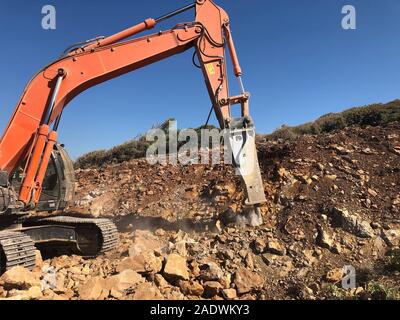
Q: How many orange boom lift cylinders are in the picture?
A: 2